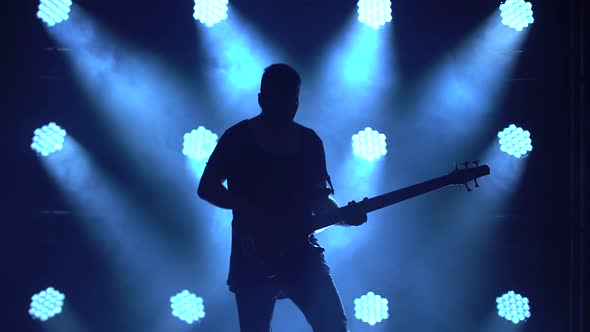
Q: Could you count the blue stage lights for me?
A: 12